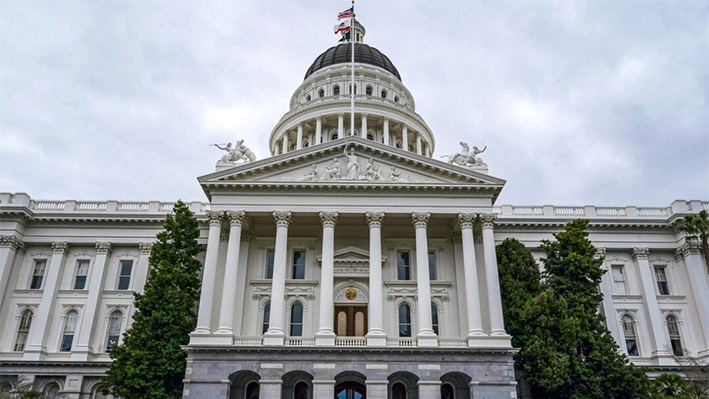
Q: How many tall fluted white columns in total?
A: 8